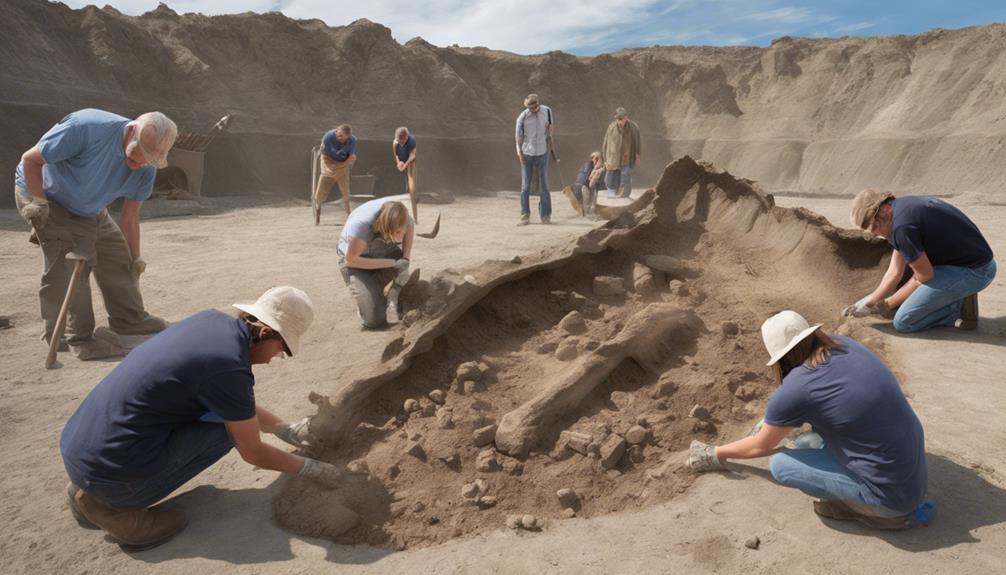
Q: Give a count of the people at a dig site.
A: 10